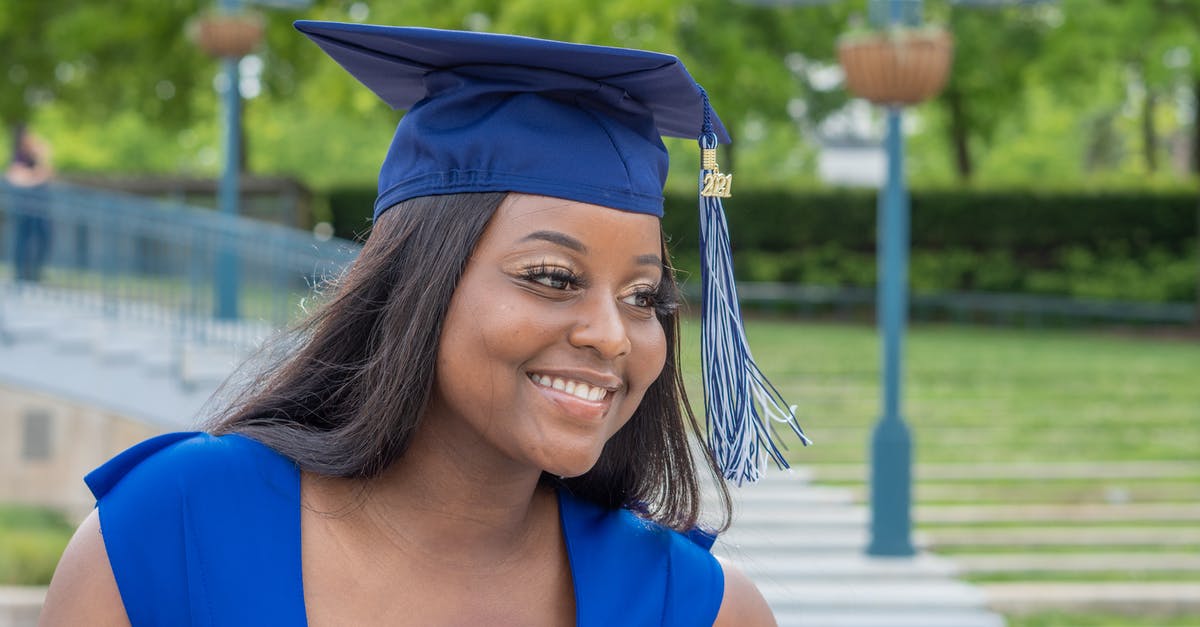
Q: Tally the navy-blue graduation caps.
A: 1